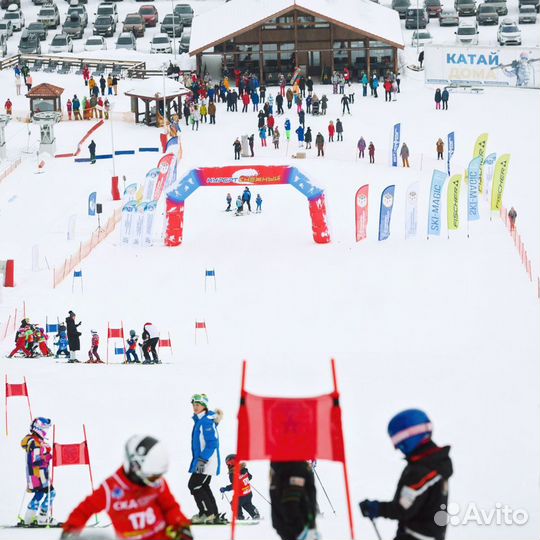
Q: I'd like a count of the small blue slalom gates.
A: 4